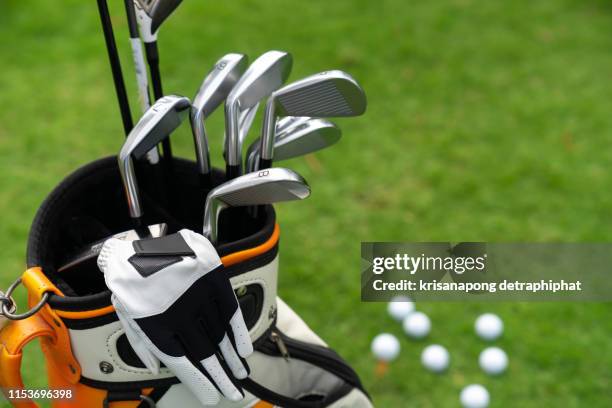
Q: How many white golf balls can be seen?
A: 7